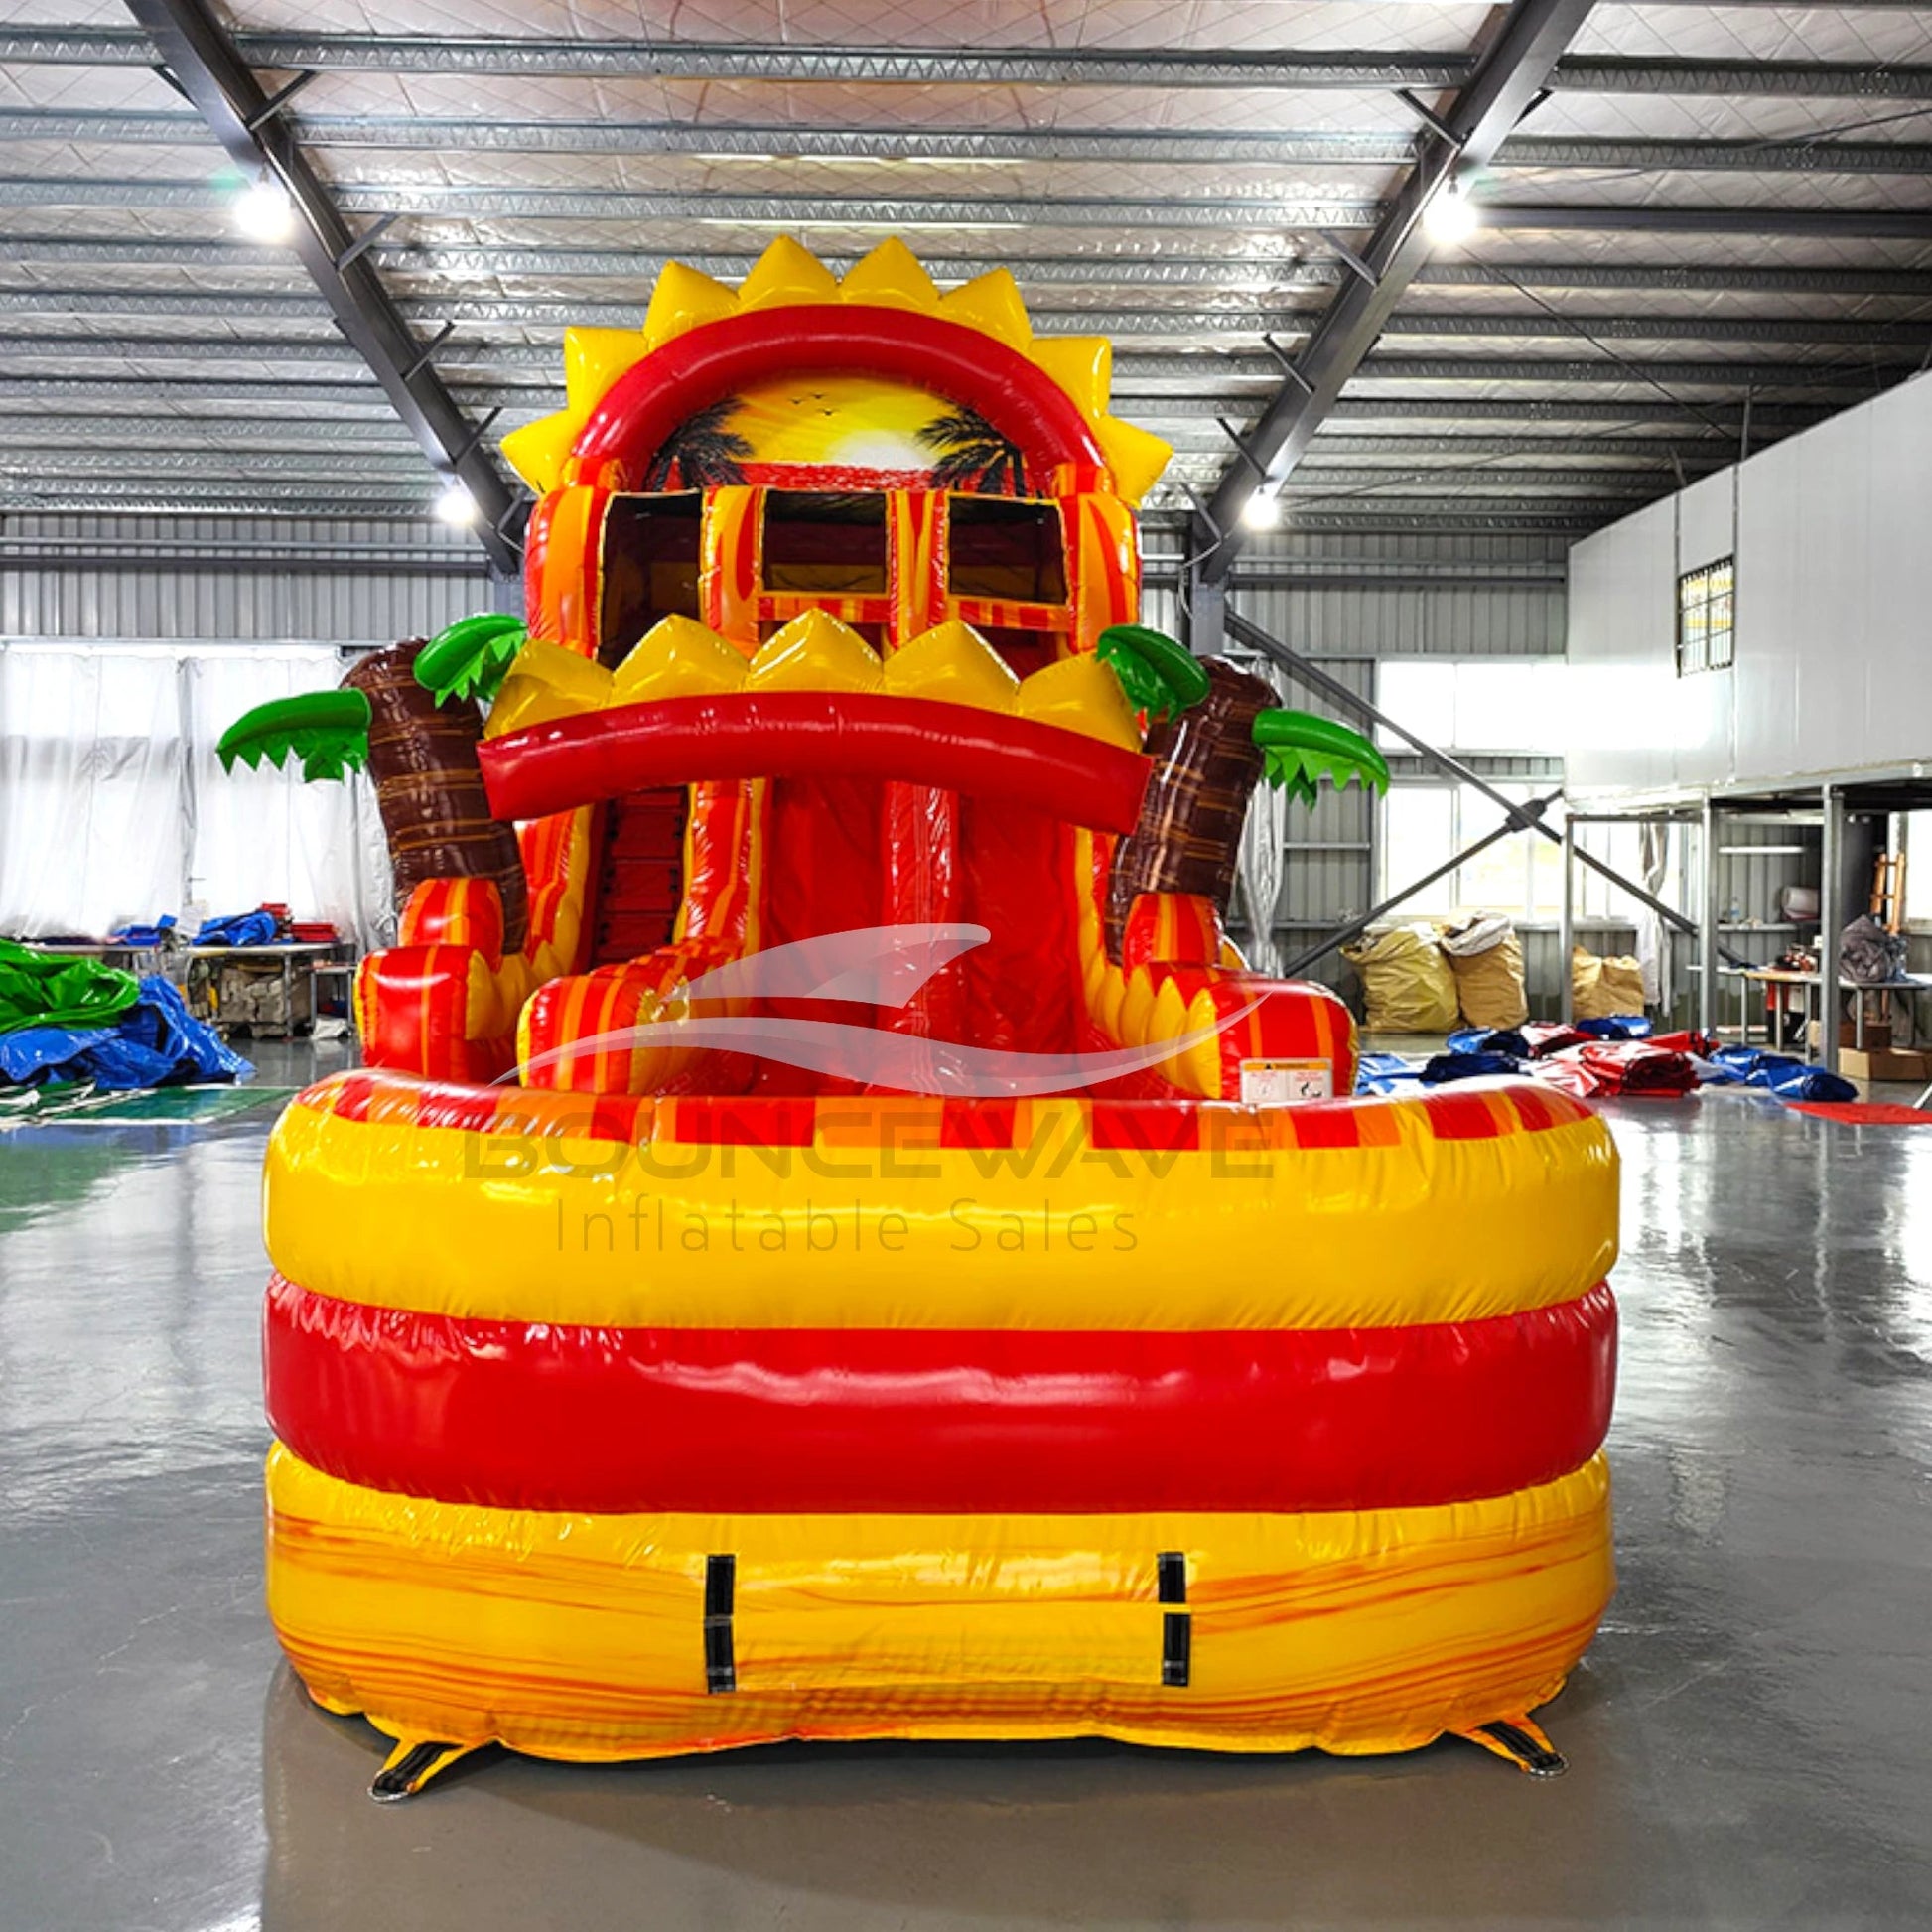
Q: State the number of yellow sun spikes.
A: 13